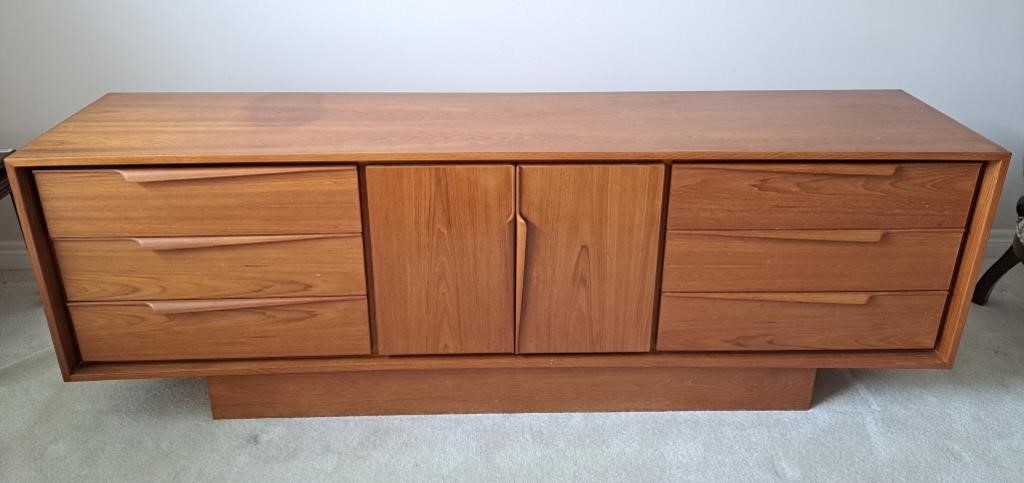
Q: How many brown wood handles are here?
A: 8